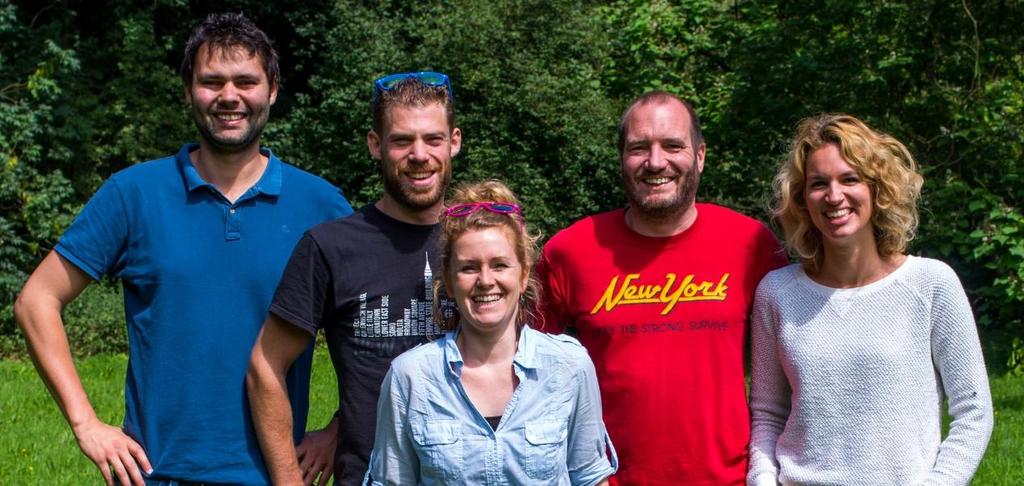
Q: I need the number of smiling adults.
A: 5